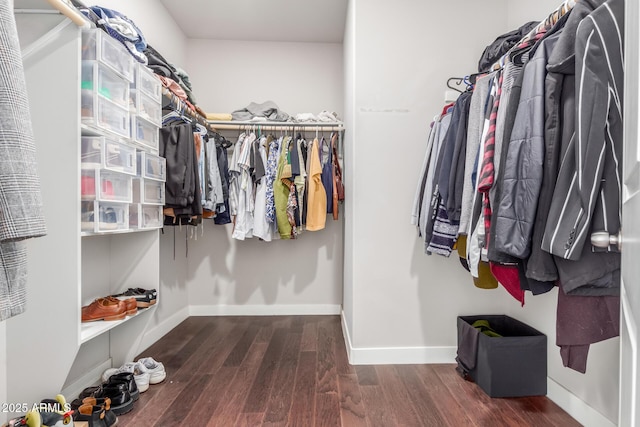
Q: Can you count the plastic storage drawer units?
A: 12